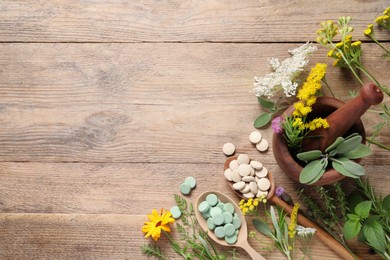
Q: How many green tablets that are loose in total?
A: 3